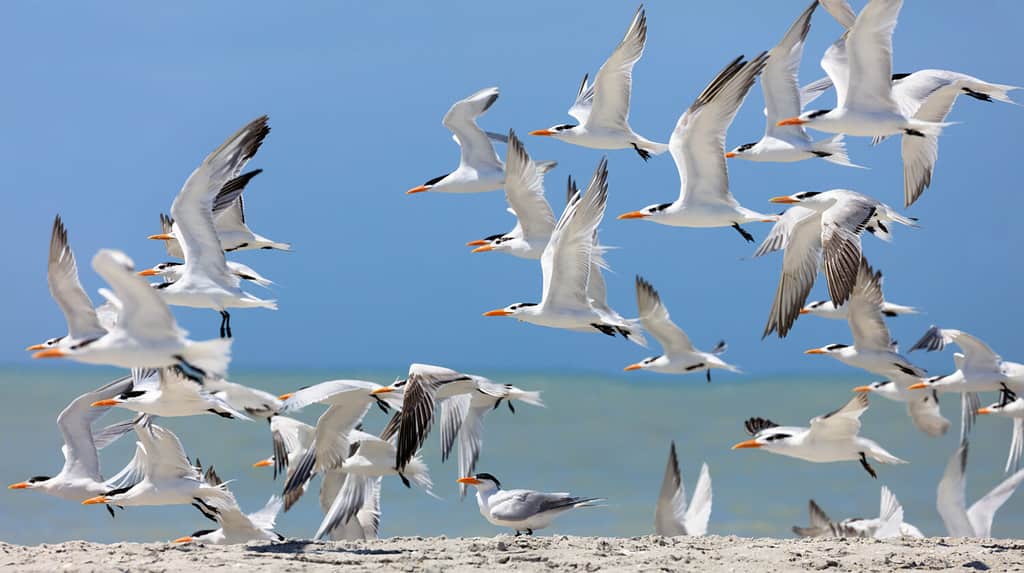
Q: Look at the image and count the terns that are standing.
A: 1